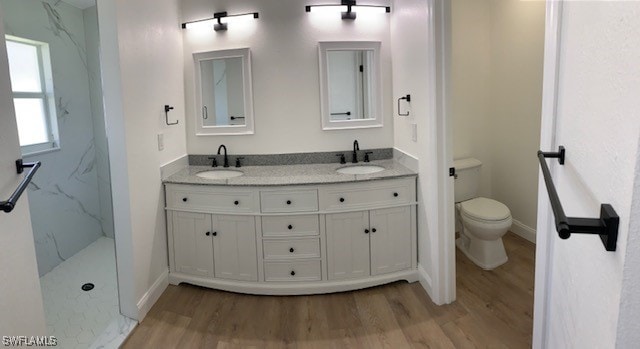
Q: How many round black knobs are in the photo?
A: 12